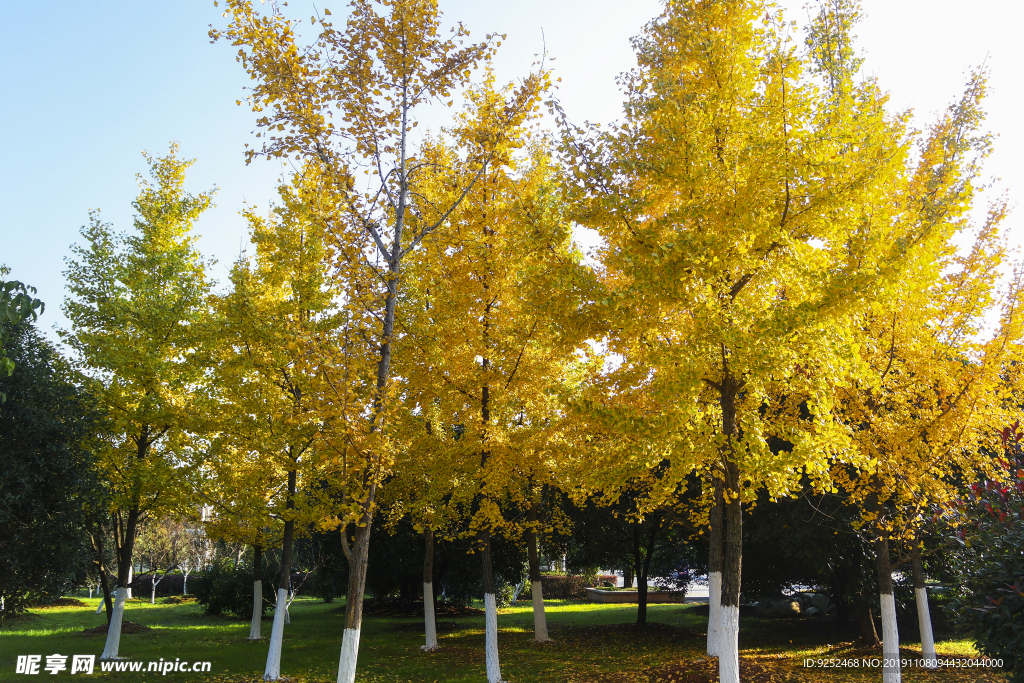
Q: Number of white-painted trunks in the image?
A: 11